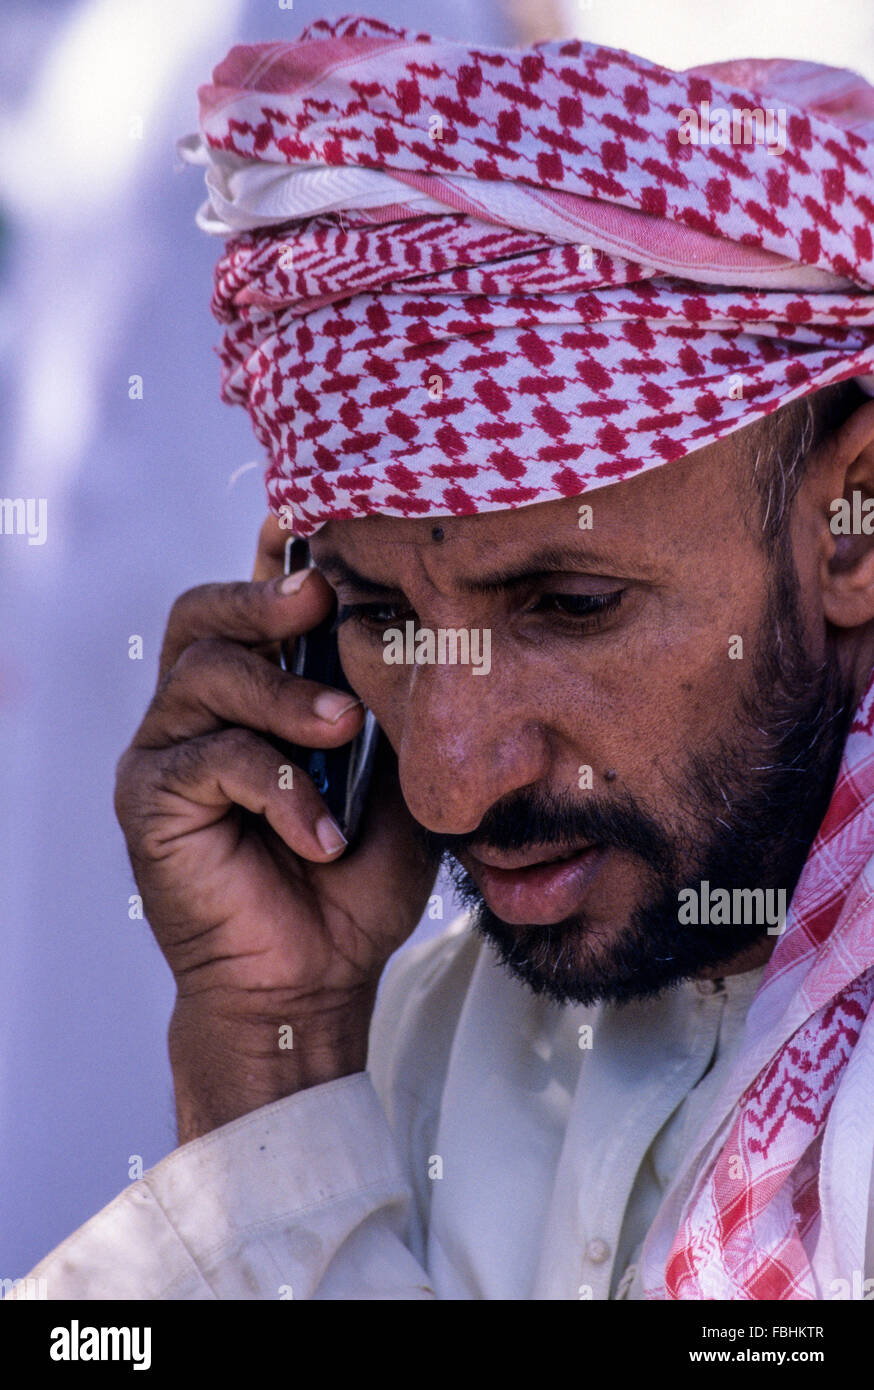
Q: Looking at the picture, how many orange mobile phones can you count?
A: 0